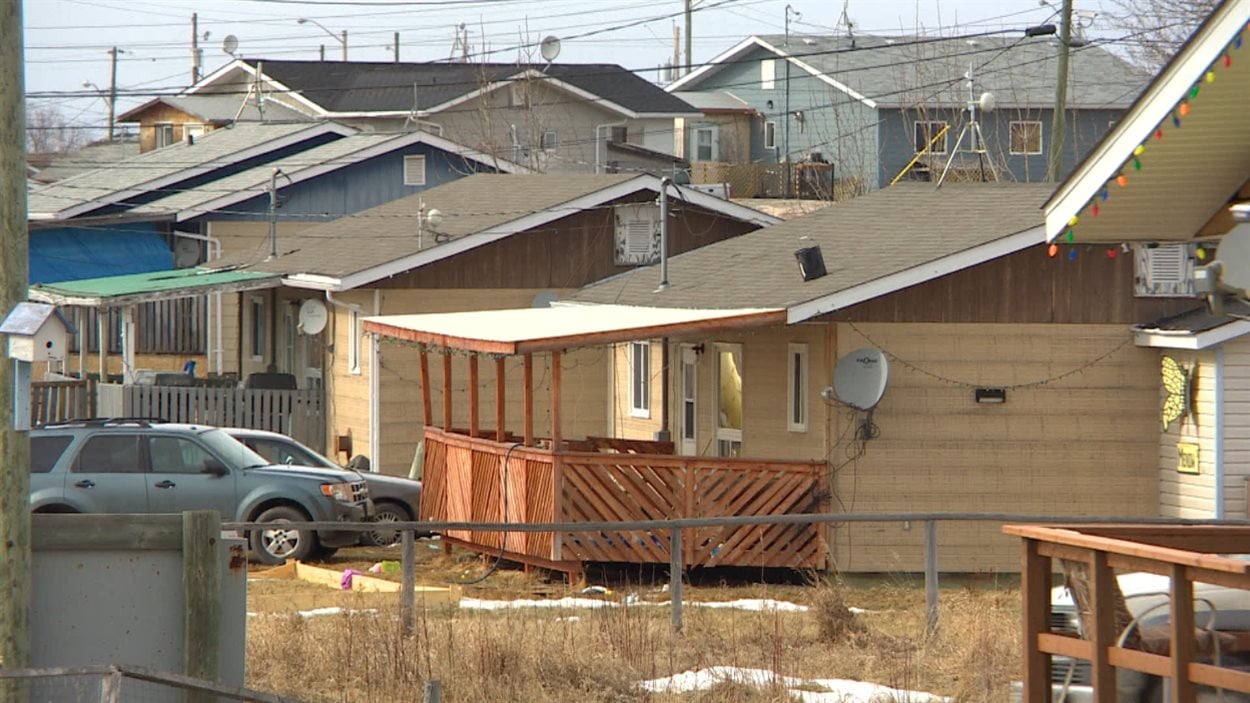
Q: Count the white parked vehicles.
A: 1